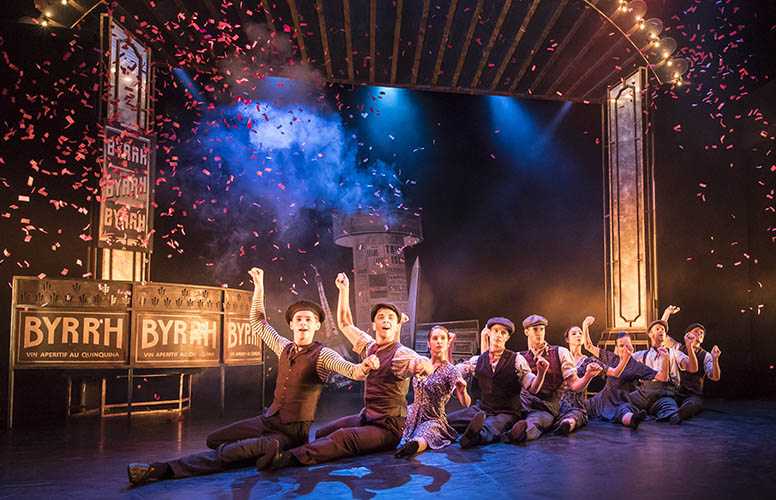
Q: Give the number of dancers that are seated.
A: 9